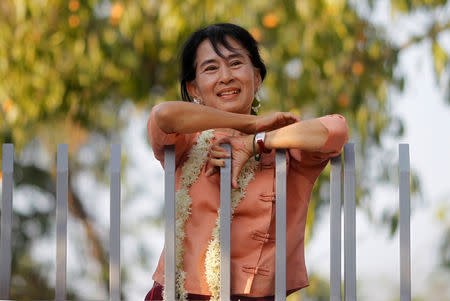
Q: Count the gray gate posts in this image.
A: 9